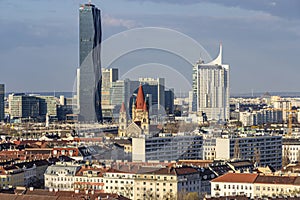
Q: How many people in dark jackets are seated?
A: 0